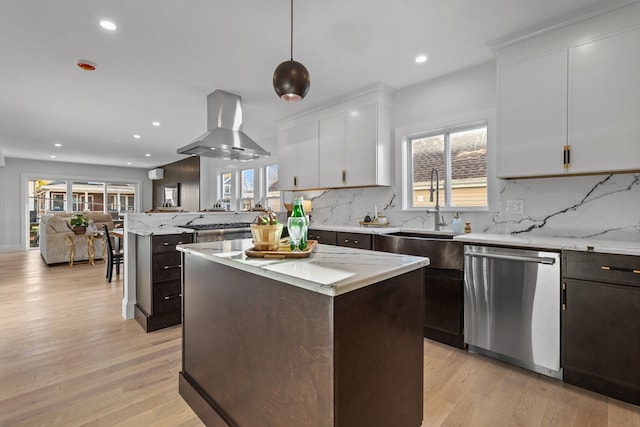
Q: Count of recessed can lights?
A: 8